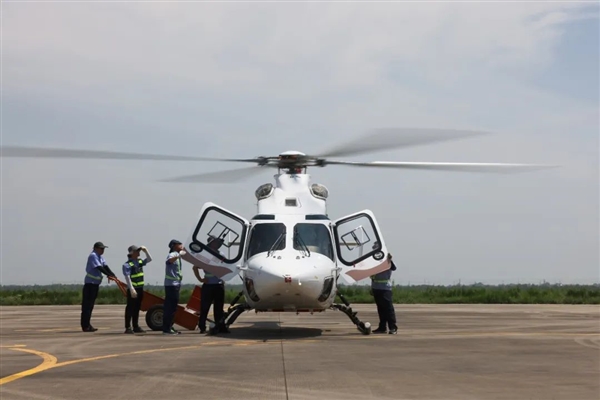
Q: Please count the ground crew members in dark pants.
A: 5